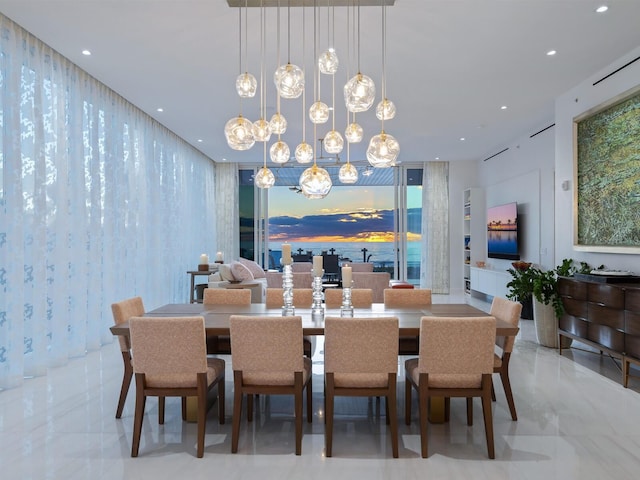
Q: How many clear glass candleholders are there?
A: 3